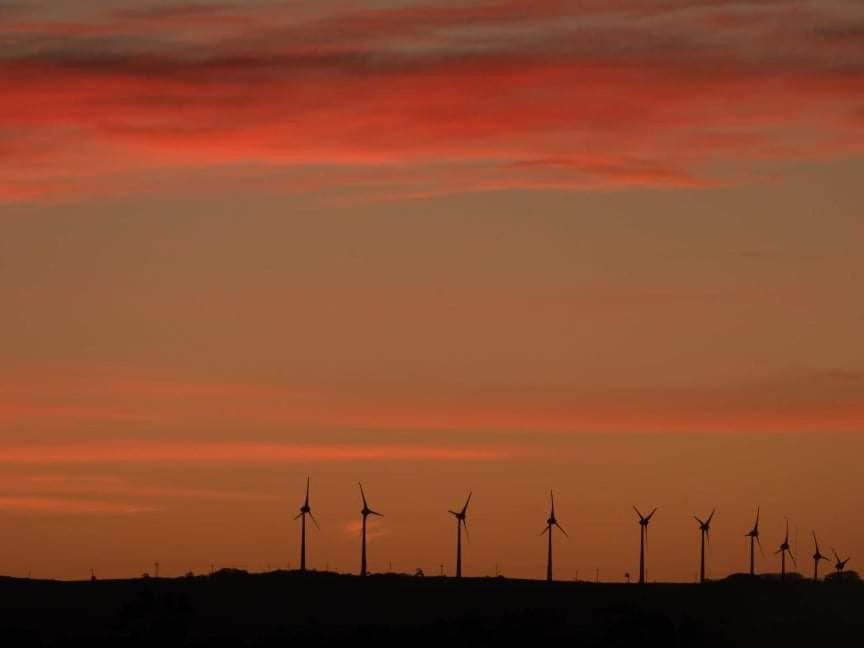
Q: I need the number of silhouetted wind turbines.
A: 10